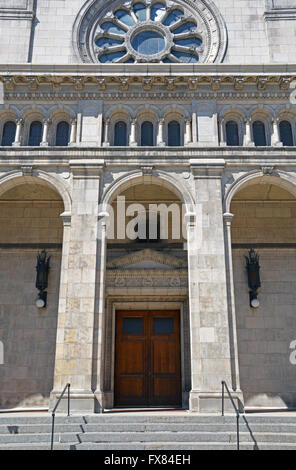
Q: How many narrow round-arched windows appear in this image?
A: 9